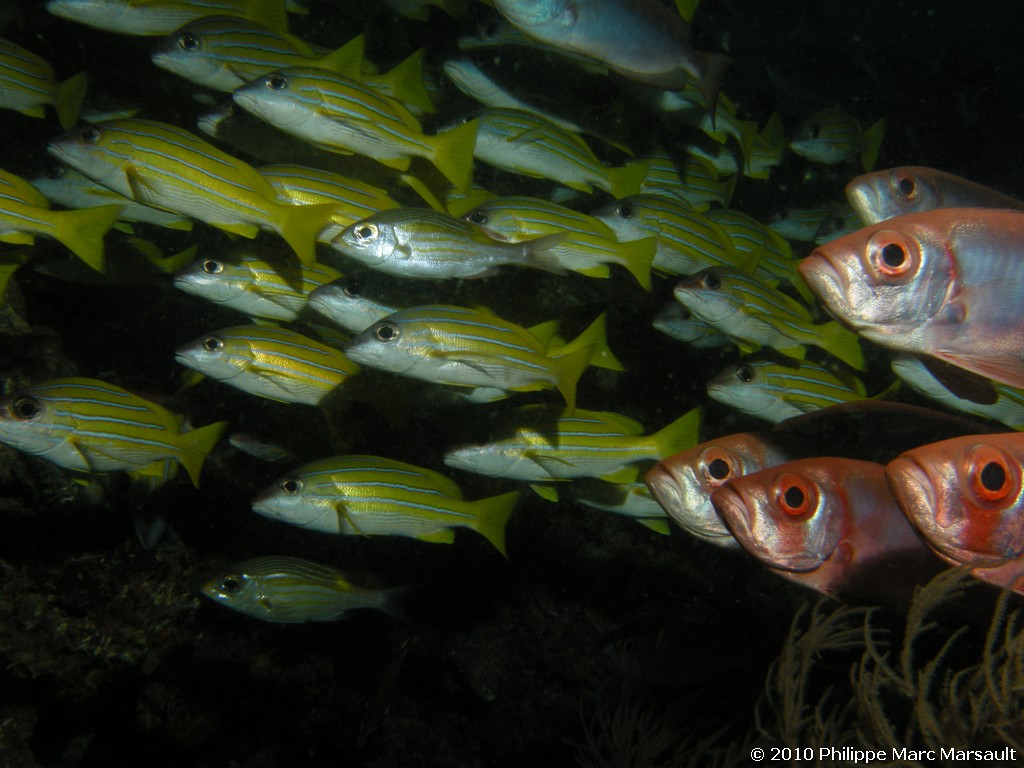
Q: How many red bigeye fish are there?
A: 5